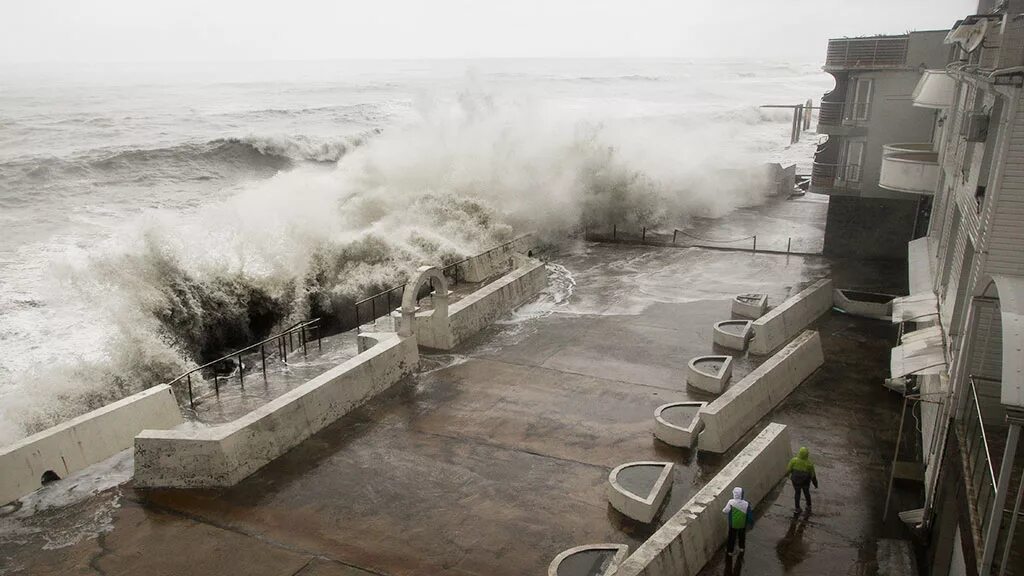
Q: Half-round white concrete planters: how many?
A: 6